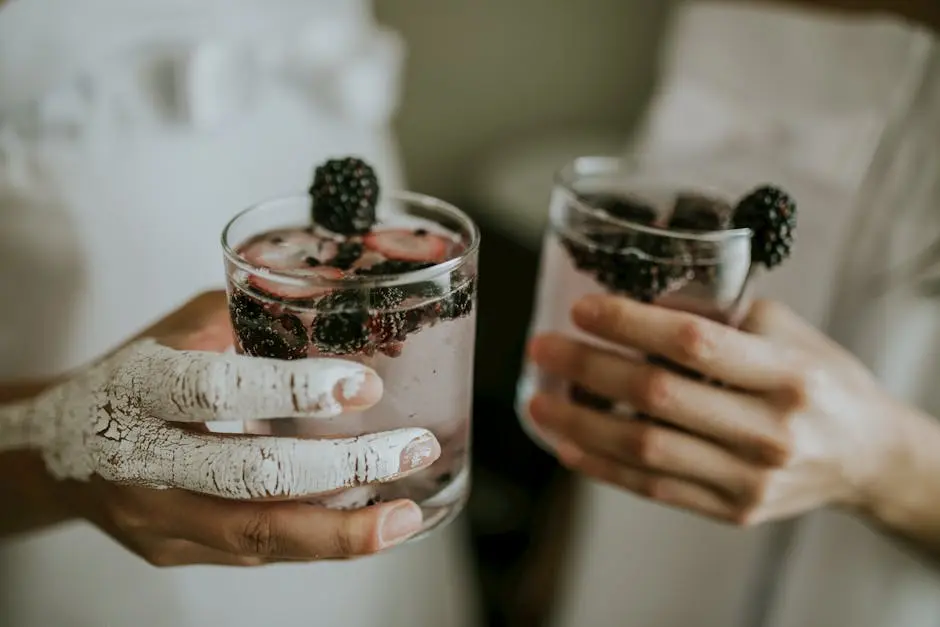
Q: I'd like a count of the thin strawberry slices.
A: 3